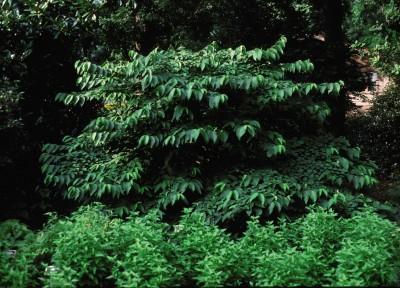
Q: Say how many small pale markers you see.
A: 2